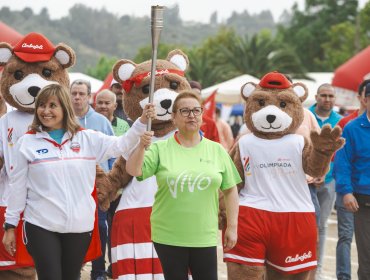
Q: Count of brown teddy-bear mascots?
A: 3